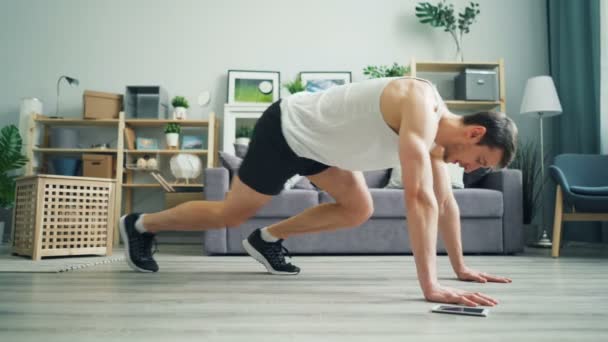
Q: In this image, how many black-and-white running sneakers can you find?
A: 2